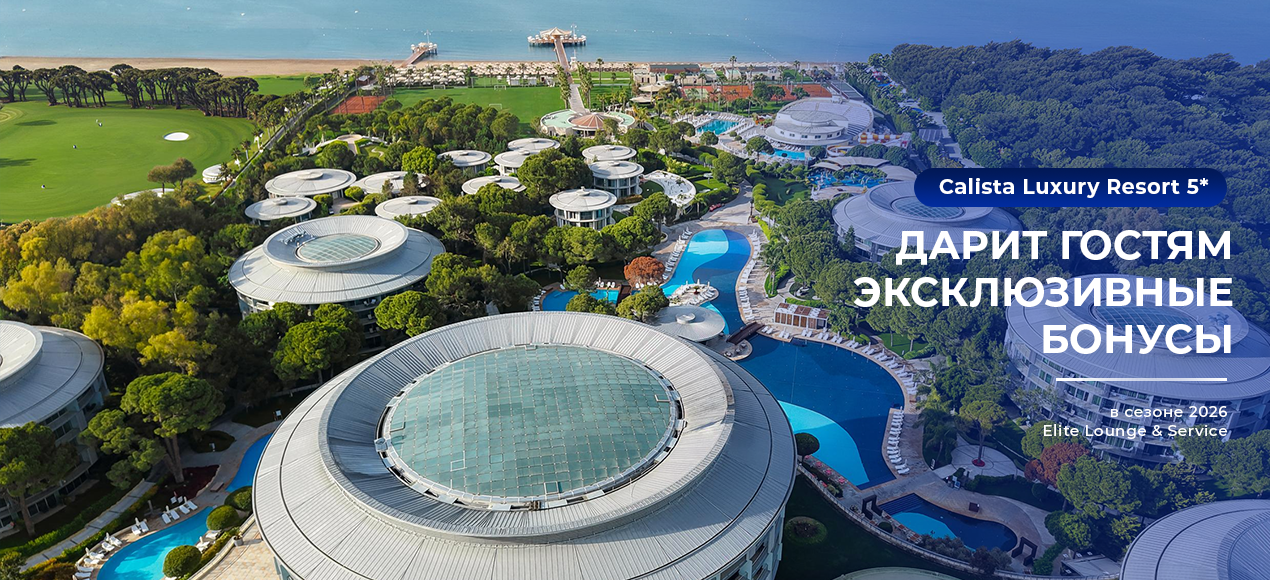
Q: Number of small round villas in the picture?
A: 11